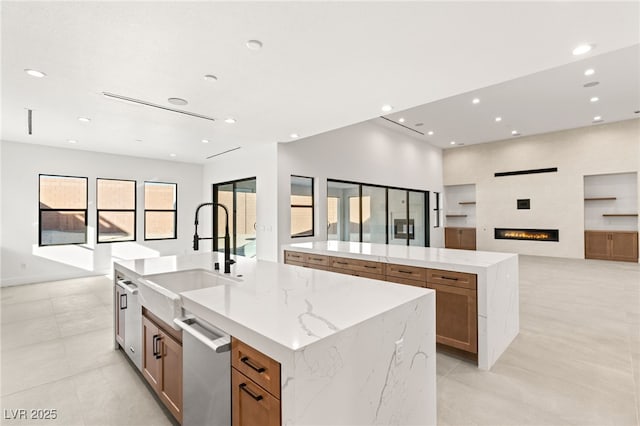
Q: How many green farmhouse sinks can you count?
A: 0